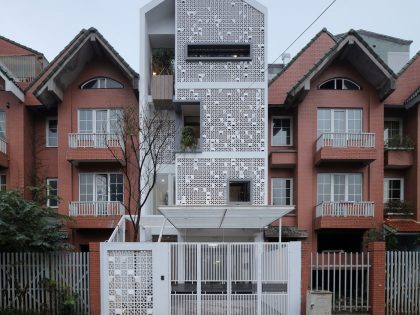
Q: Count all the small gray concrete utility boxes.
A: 1